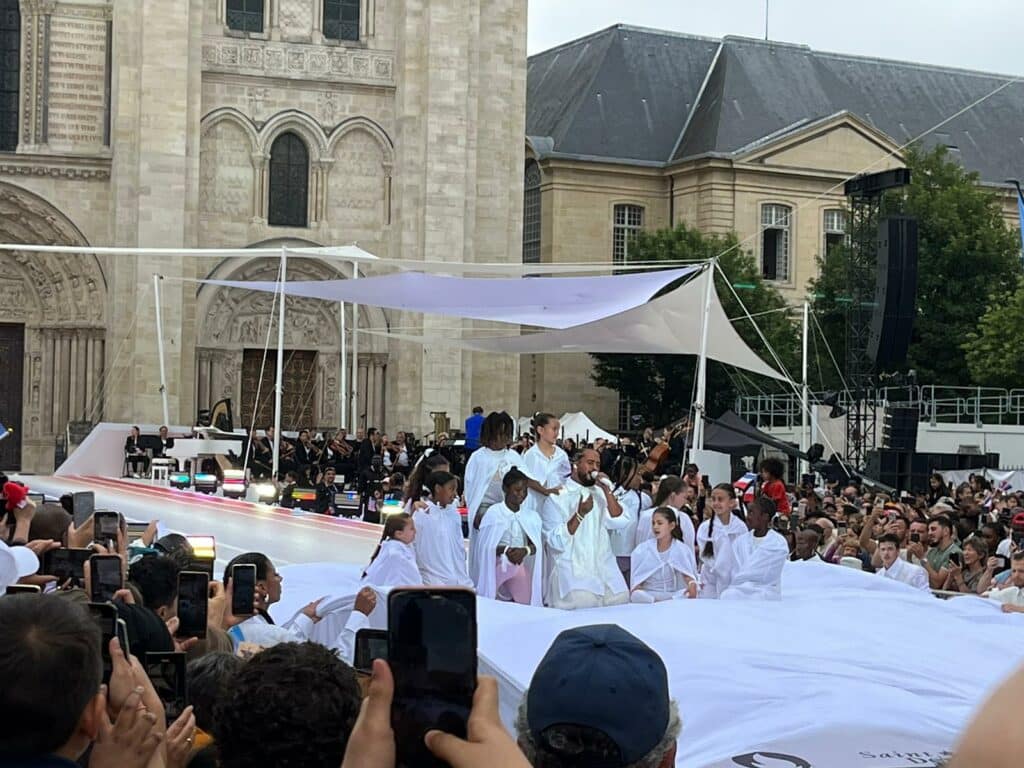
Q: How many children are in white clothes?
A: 11